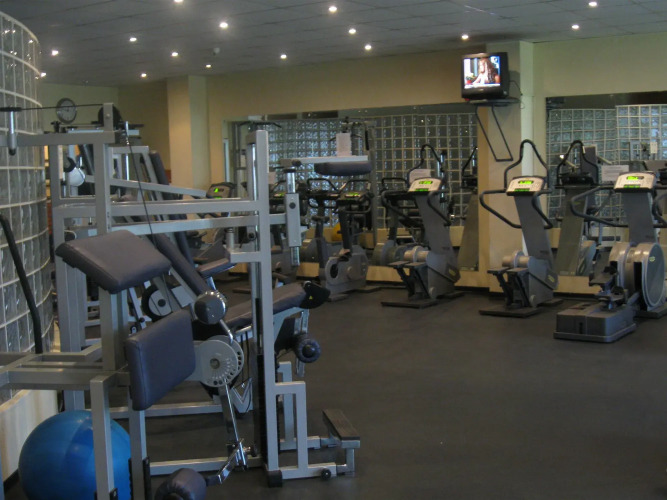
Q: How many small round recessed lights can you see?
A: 15